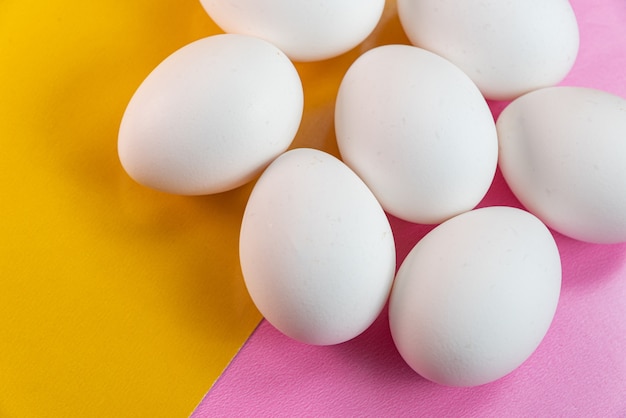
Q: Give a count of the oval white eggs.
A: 7